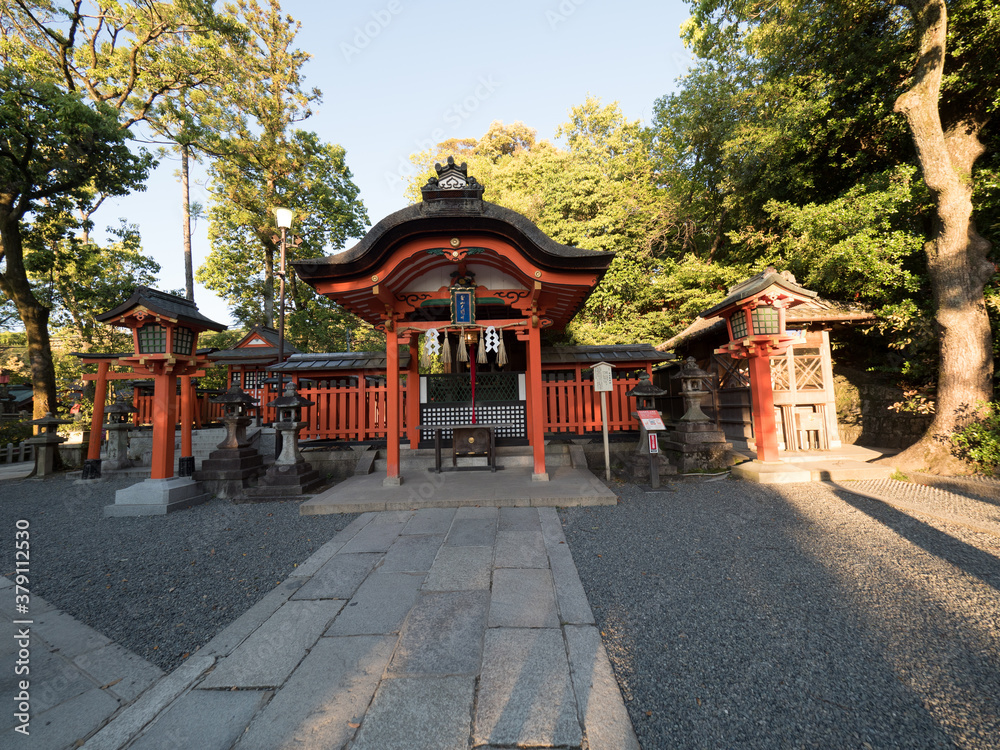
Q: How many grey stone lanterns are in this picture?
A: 6